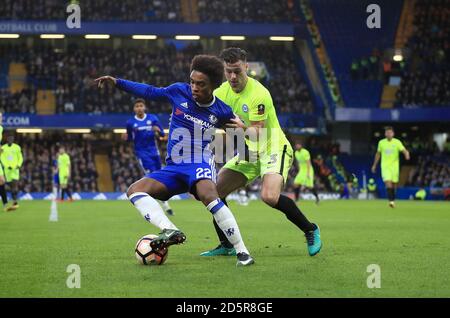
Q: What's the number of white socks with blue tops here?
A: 2